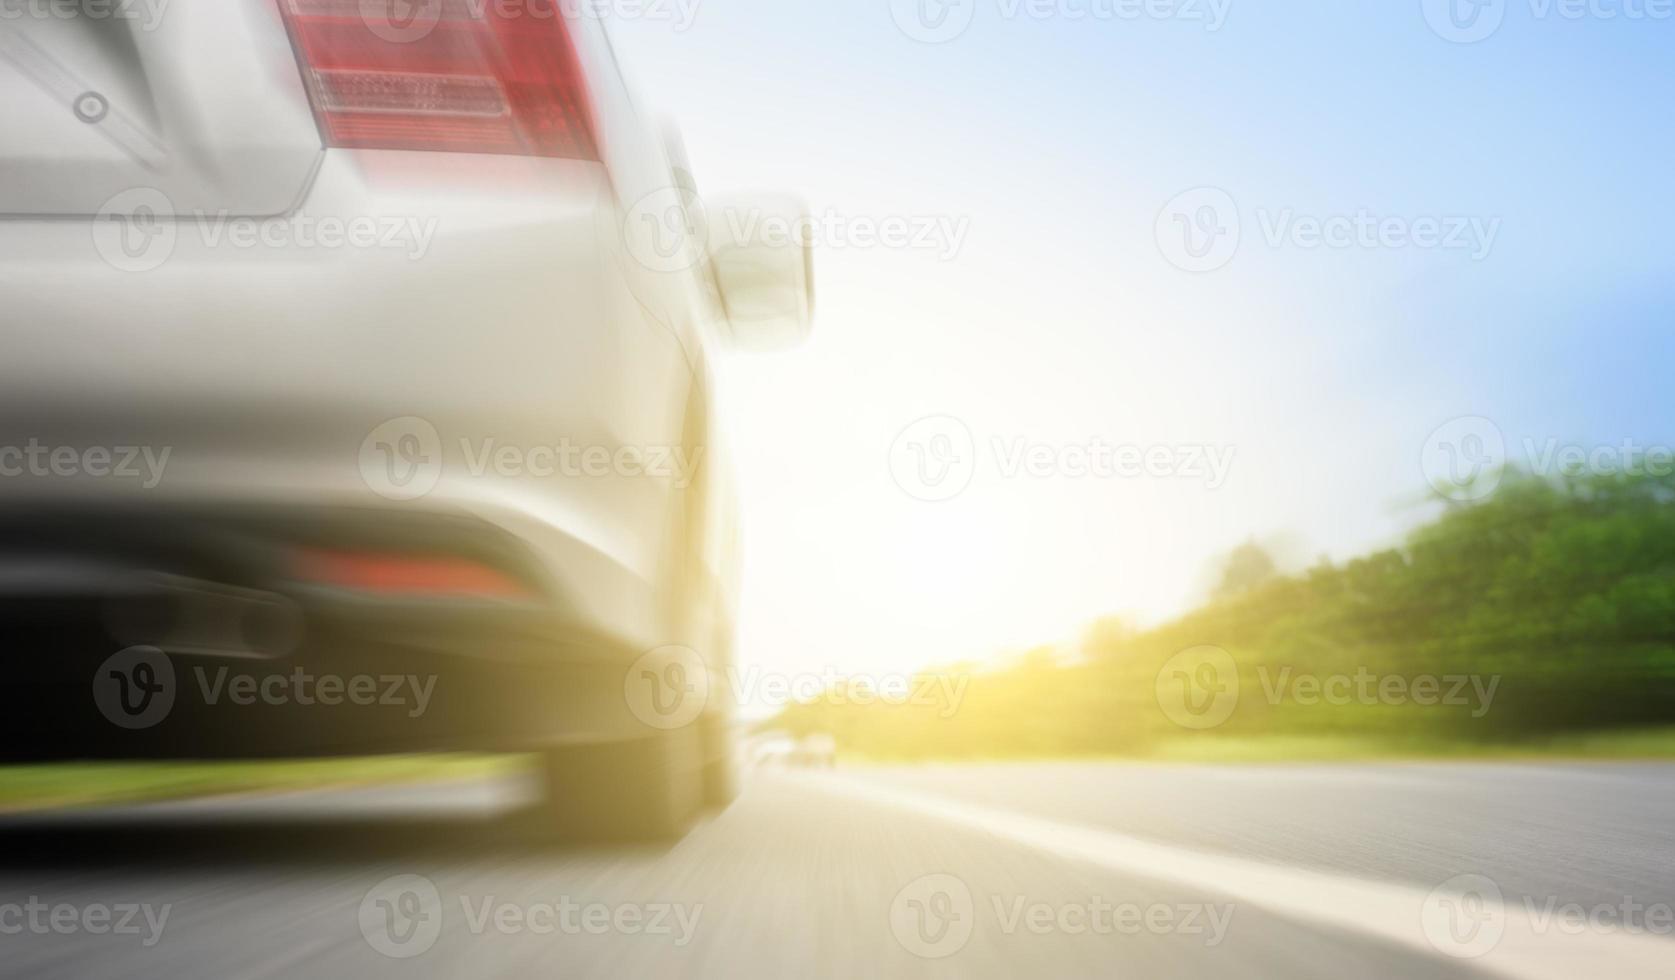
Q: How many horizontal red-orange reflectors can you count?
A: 1